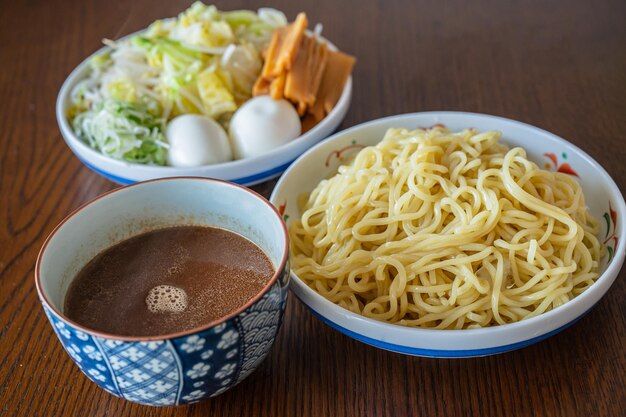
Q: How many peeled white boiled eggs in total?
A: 2